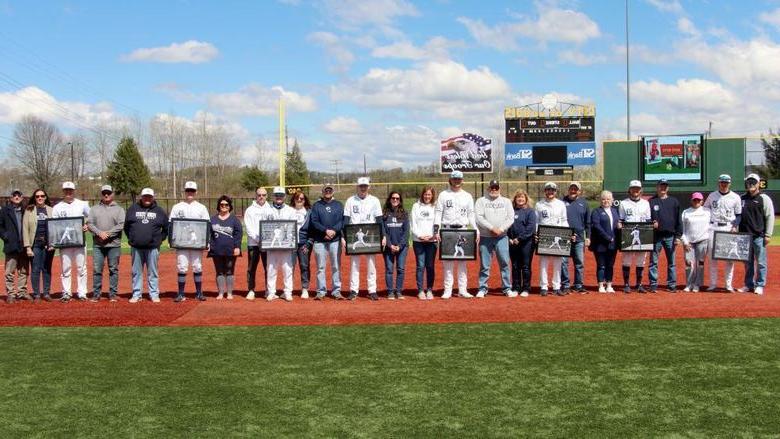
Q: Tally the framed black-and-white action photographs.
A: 8